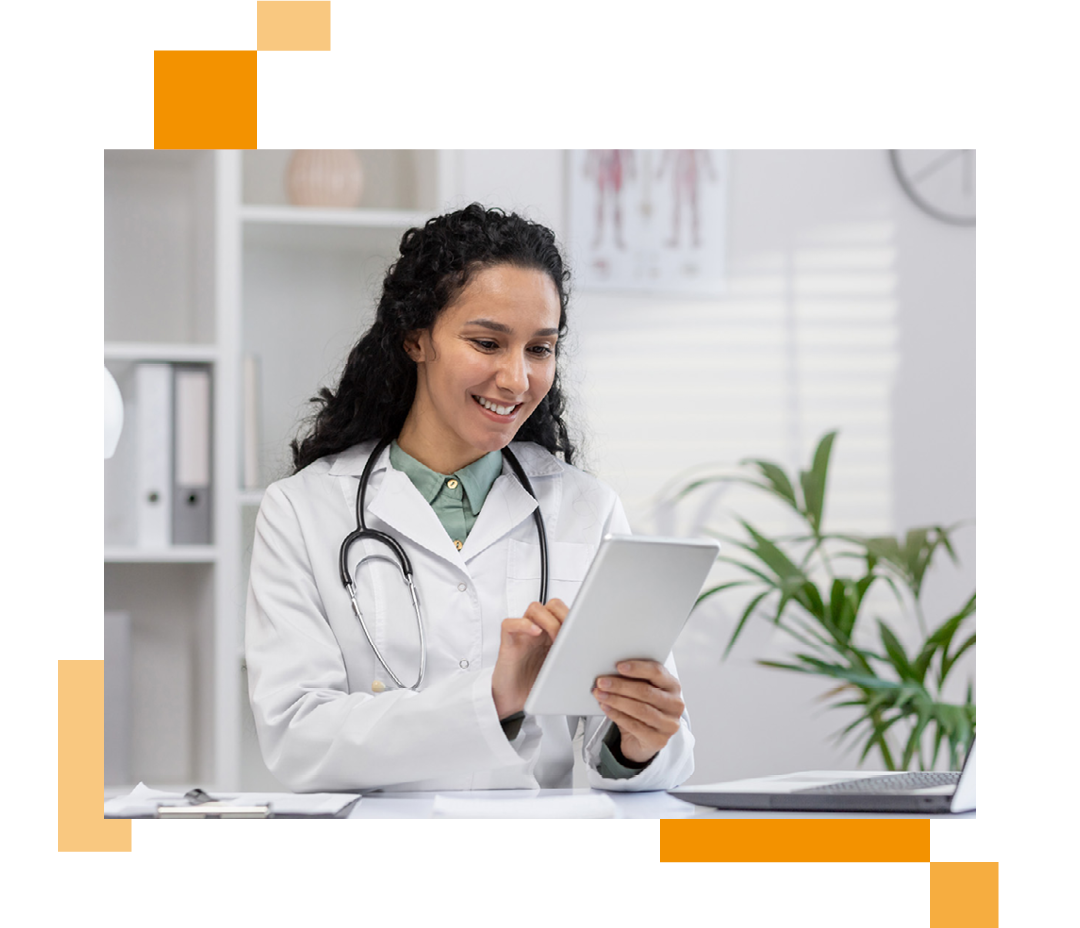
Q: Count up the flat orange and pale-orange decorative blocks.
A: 5